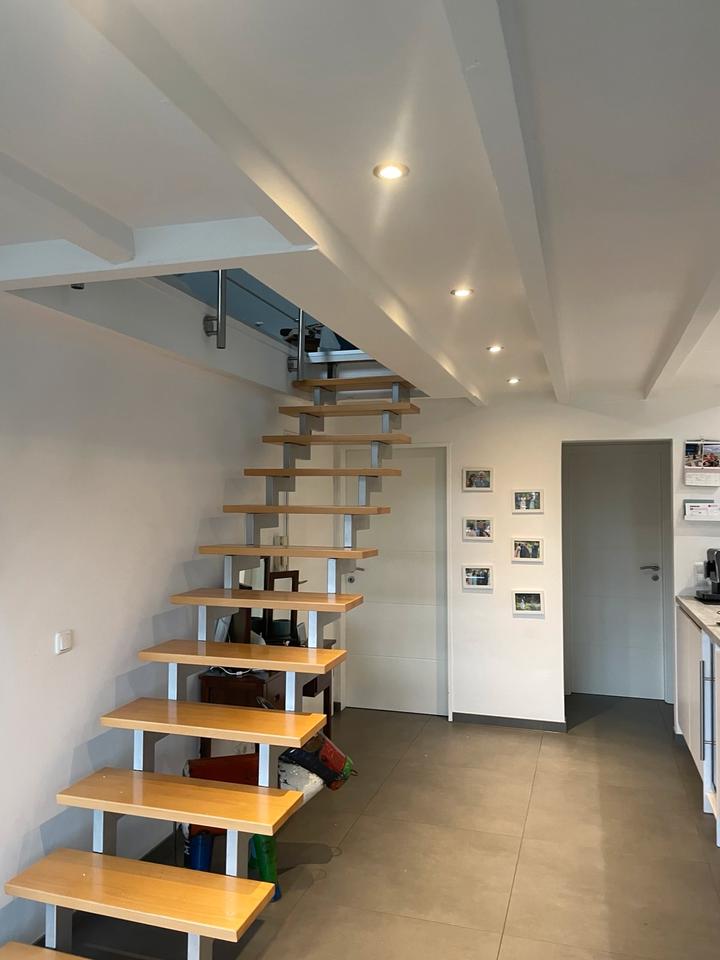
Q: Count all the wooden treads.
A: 12